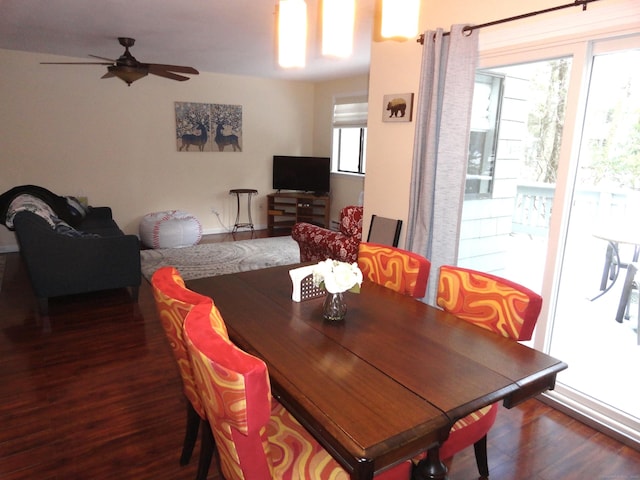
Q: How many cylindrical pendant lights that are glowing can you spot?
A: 3